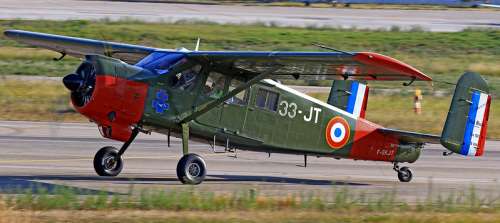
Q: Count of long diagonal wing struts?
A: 1